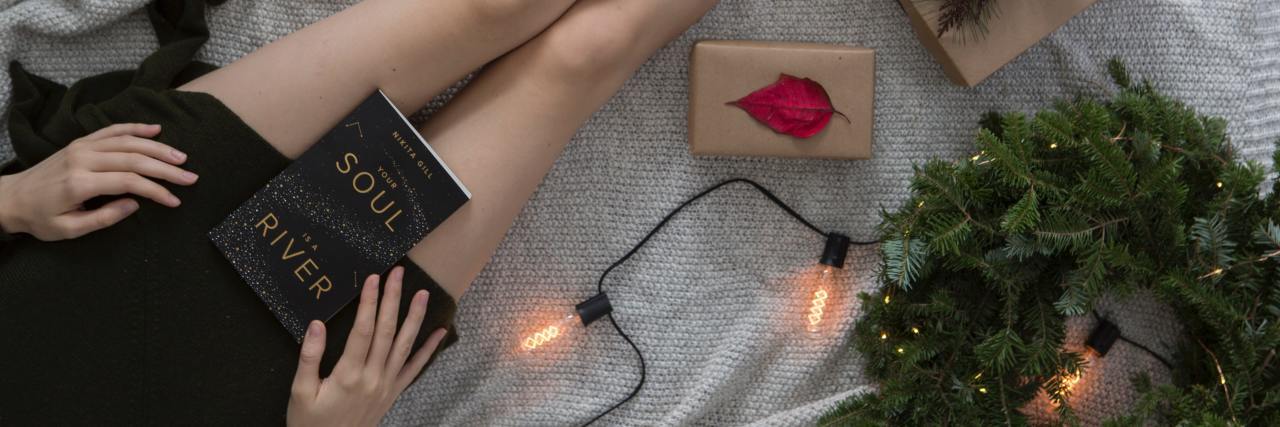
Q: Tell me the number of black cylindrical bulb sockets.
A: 3